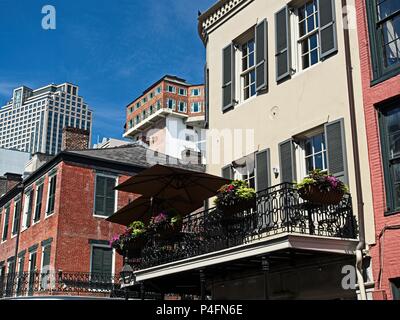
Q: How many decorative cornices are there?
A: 1